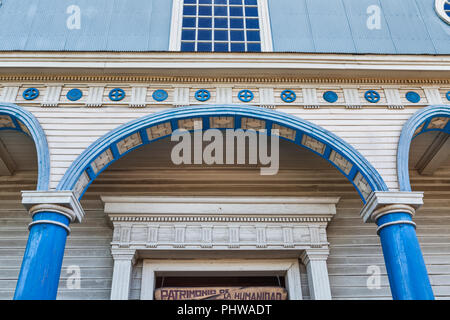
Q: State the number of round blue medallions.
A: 11